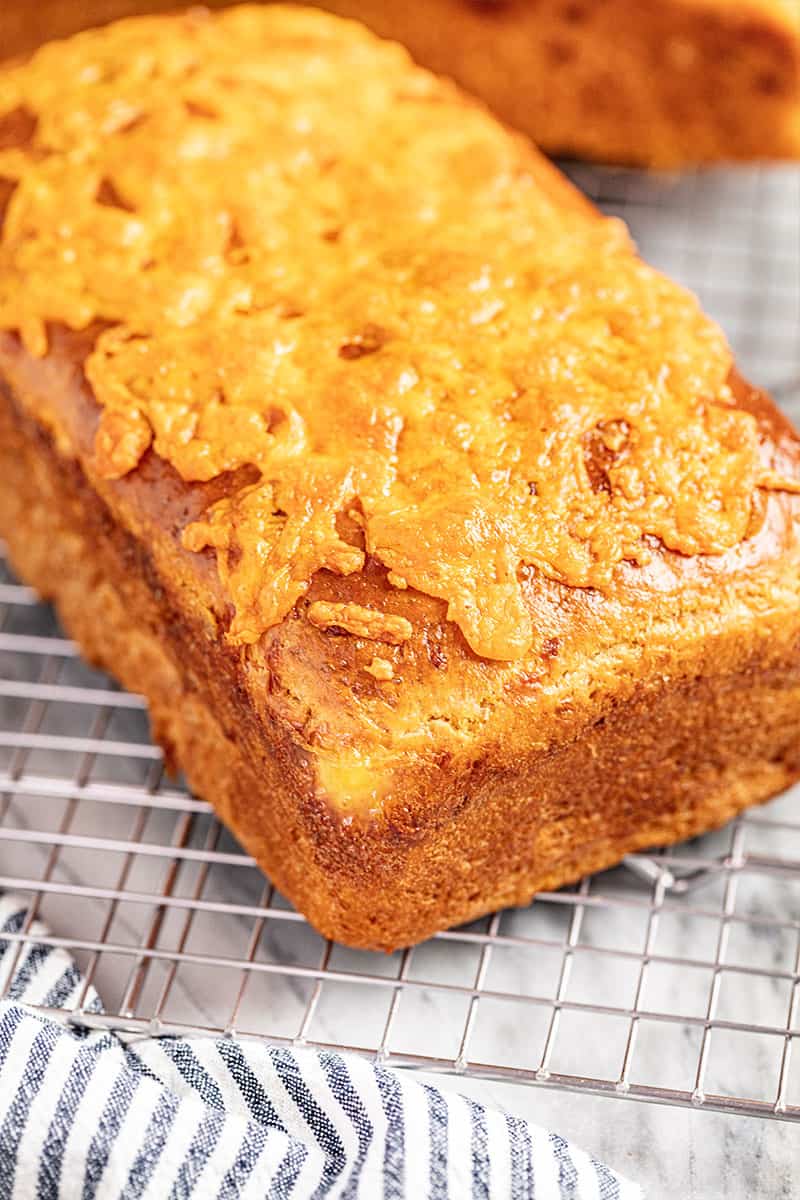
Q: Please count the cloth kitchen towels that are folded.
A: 1